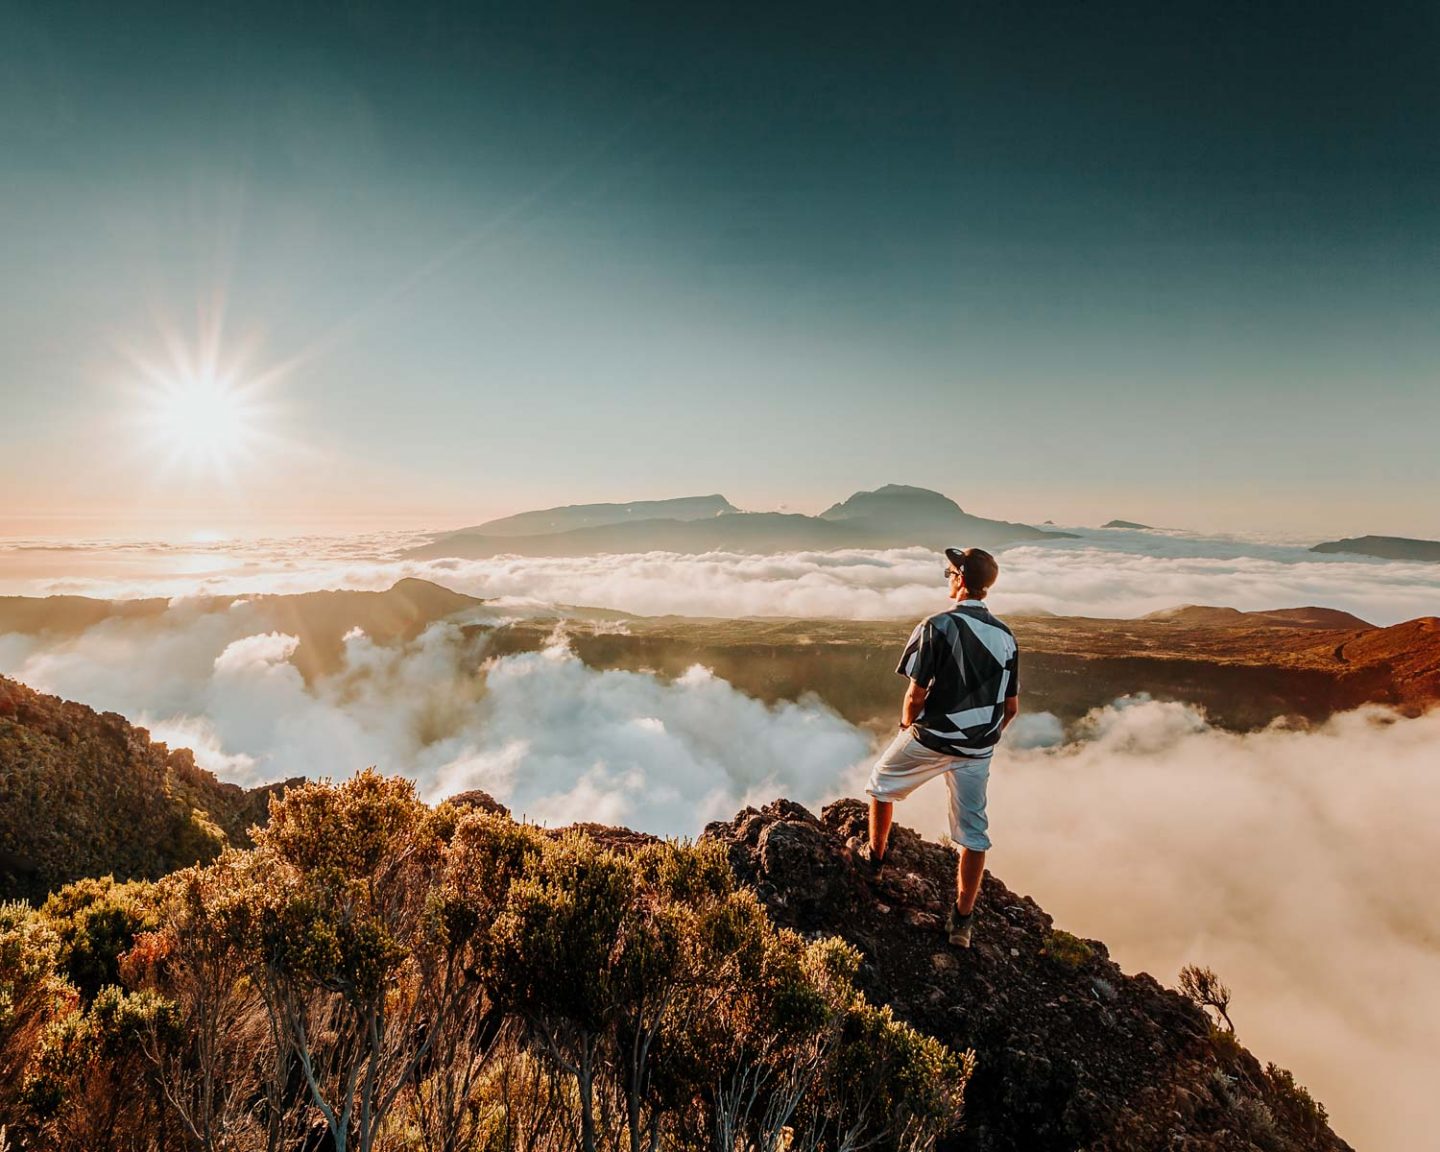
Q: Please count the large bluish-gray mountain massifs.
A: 2